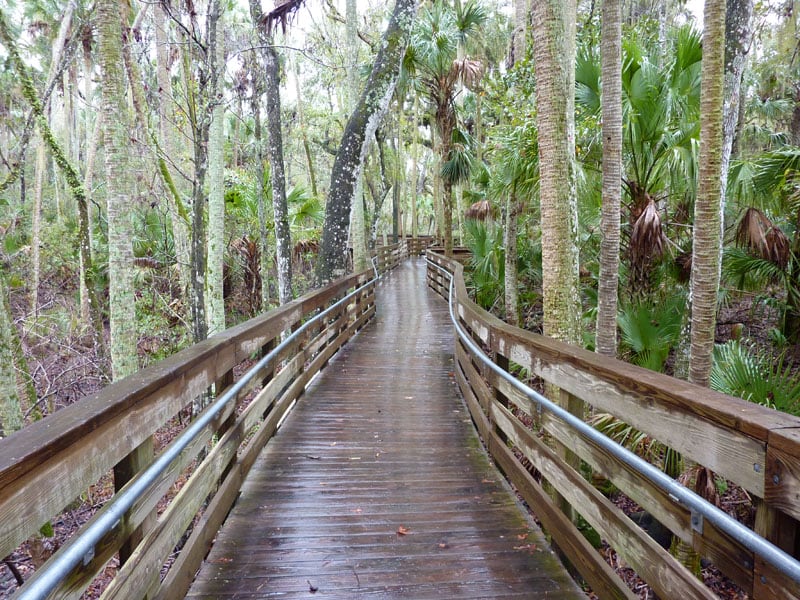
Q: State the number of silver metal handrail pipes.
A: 2